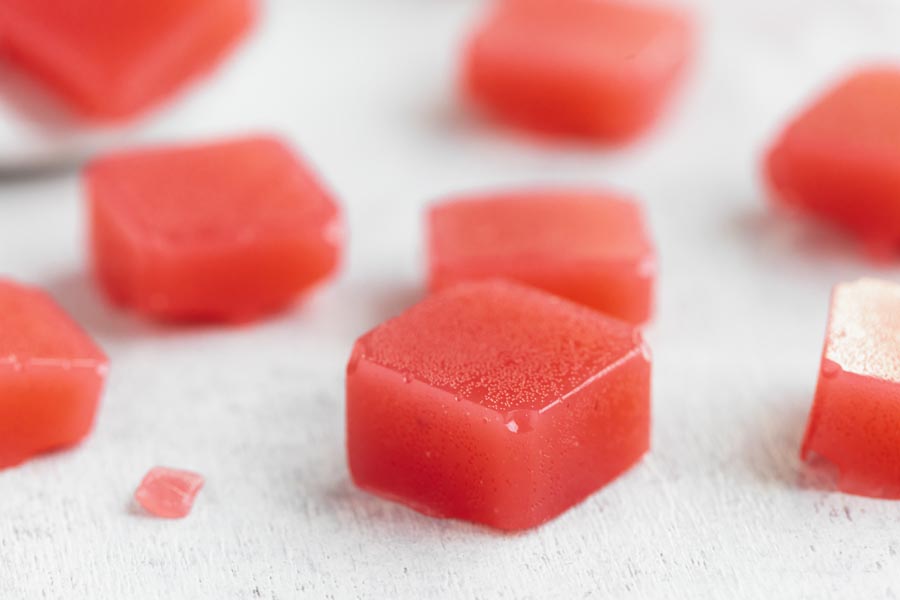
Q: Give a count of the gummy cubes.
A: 8